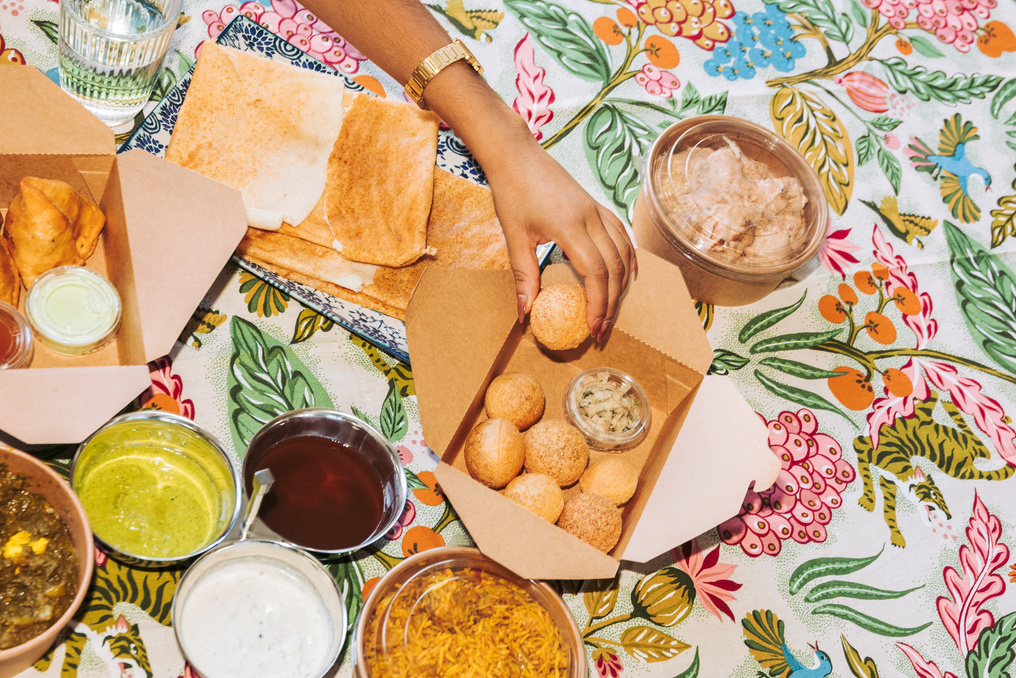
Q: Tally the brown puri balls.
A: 7